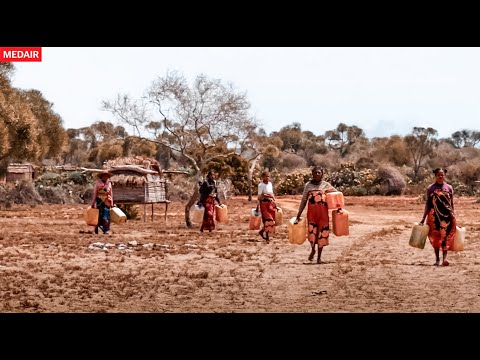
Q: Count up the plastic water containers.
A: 11